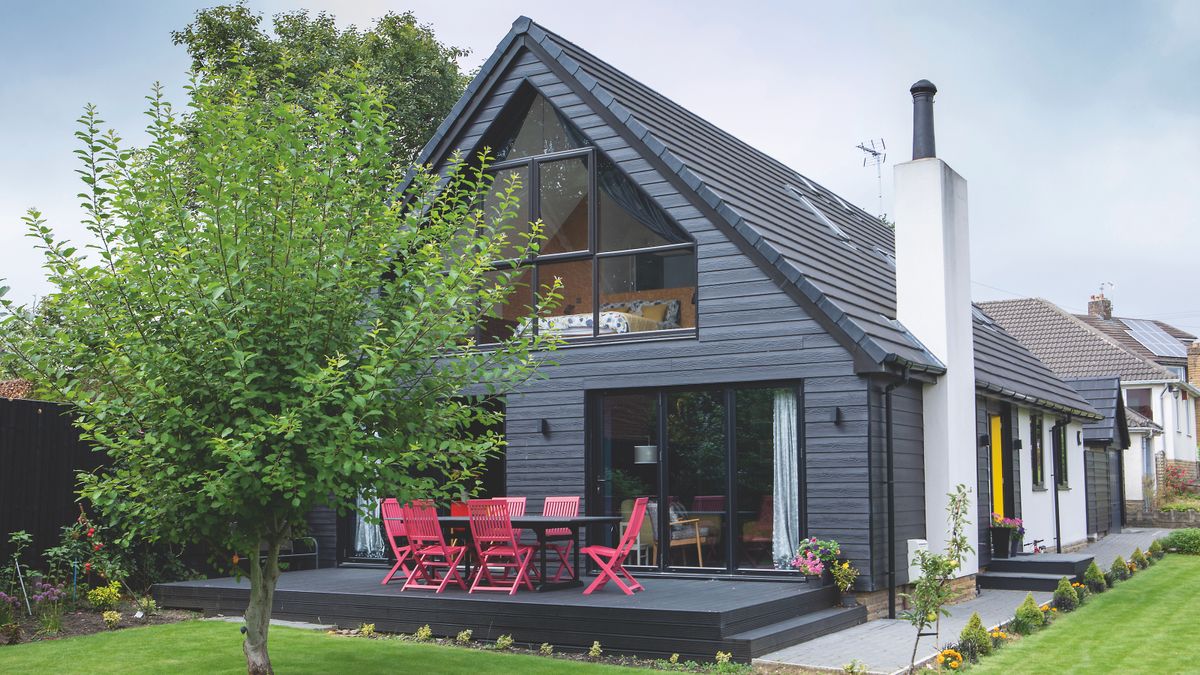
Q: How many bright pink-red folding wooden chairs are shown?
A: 6